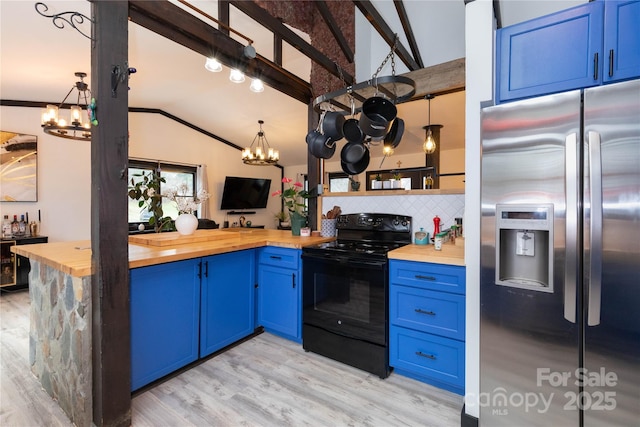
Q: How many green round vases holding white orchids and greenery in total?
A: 0